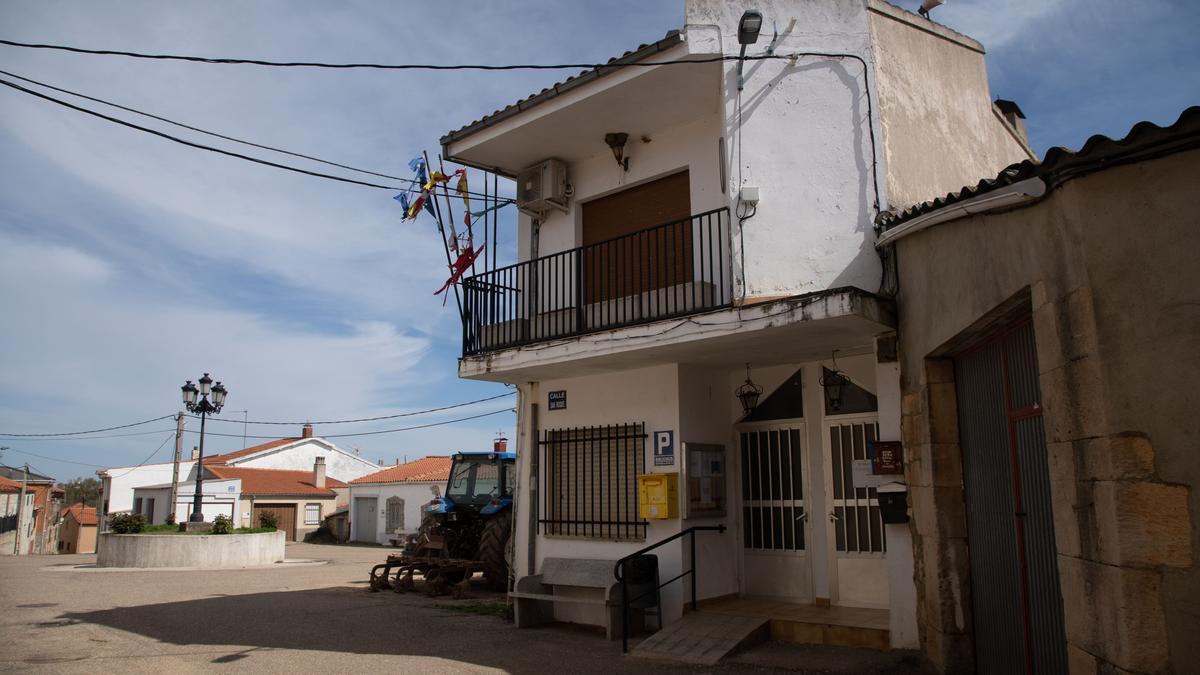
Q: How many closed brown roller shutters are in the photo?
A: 1